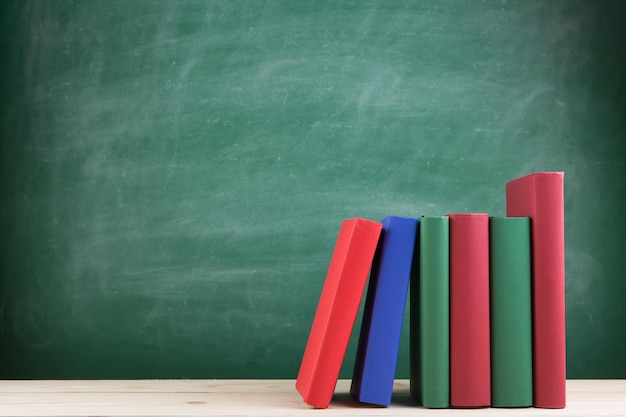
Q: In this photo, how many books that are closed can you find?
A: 6